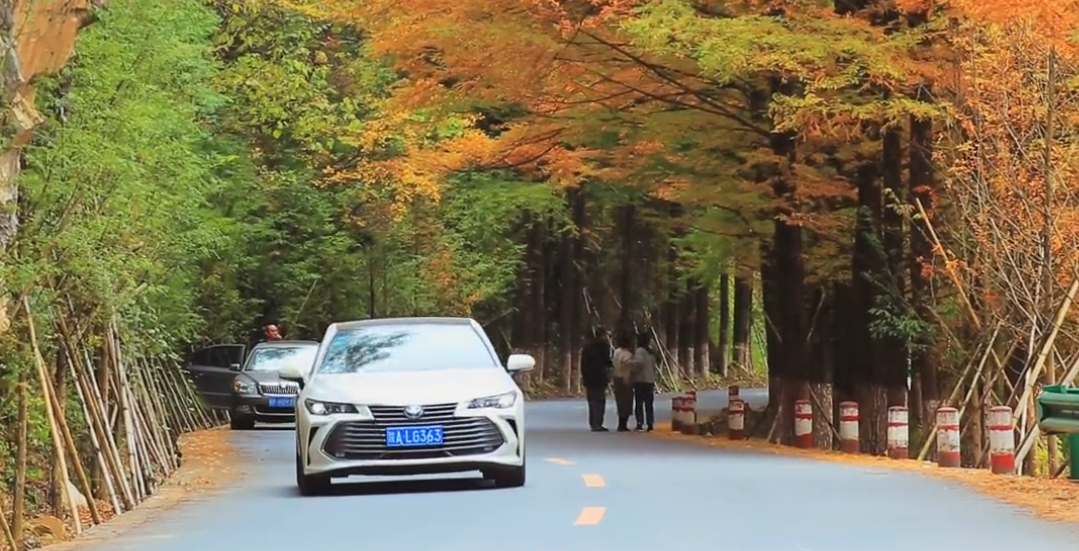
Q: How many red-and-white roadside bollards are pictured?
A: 10